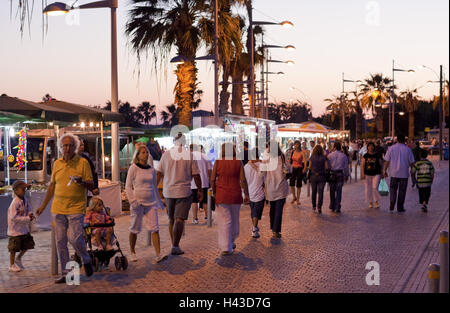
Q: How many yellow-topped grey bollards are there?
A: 4